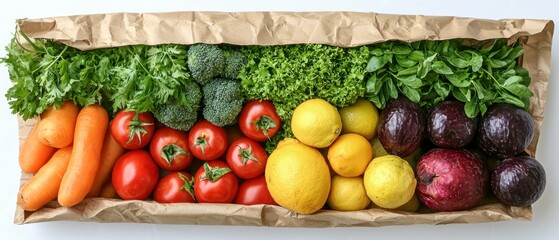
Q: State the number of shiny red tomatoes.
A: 9